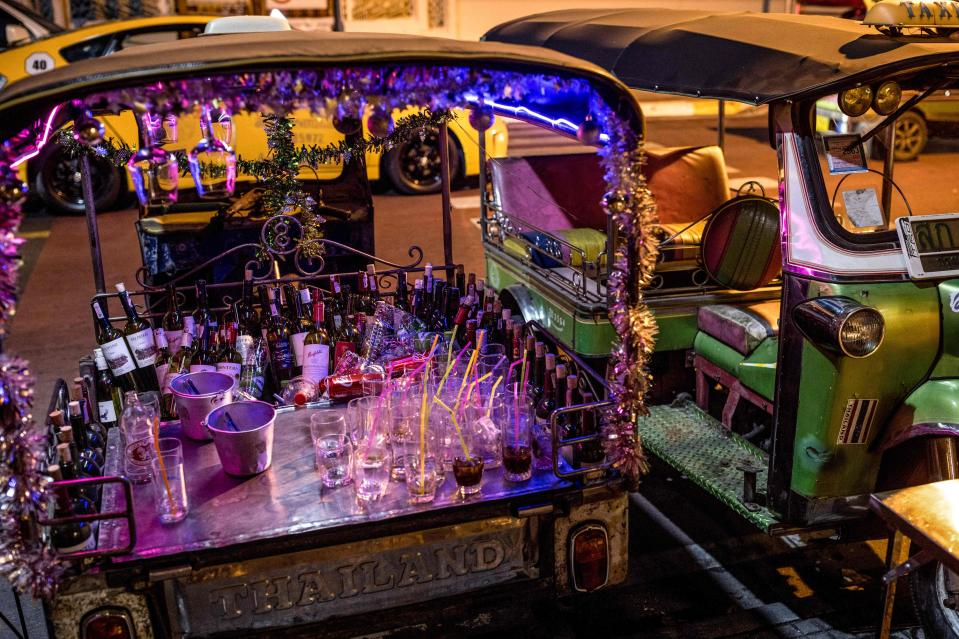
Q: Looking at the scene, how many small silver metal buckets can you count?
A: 2